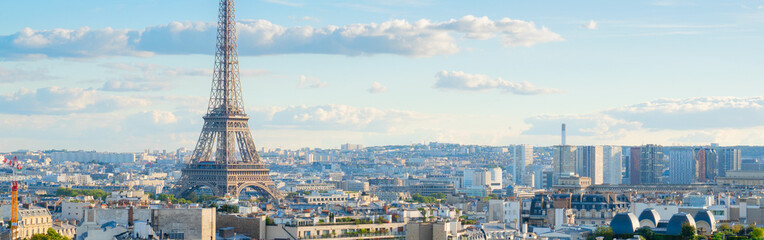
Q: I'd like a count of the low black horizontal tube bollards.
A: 0